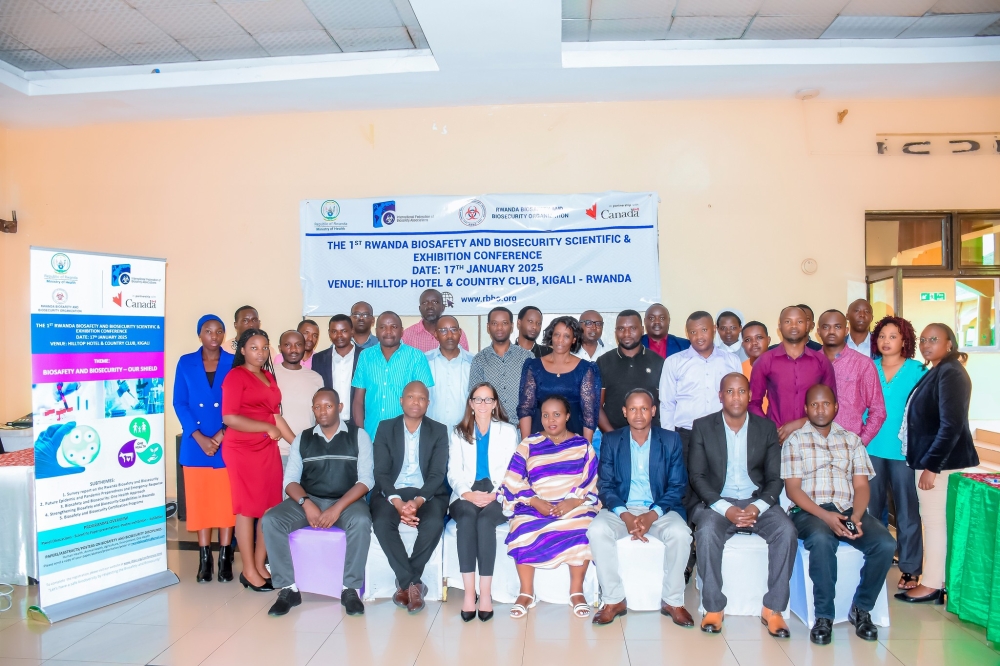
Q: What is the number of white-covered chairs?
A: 6